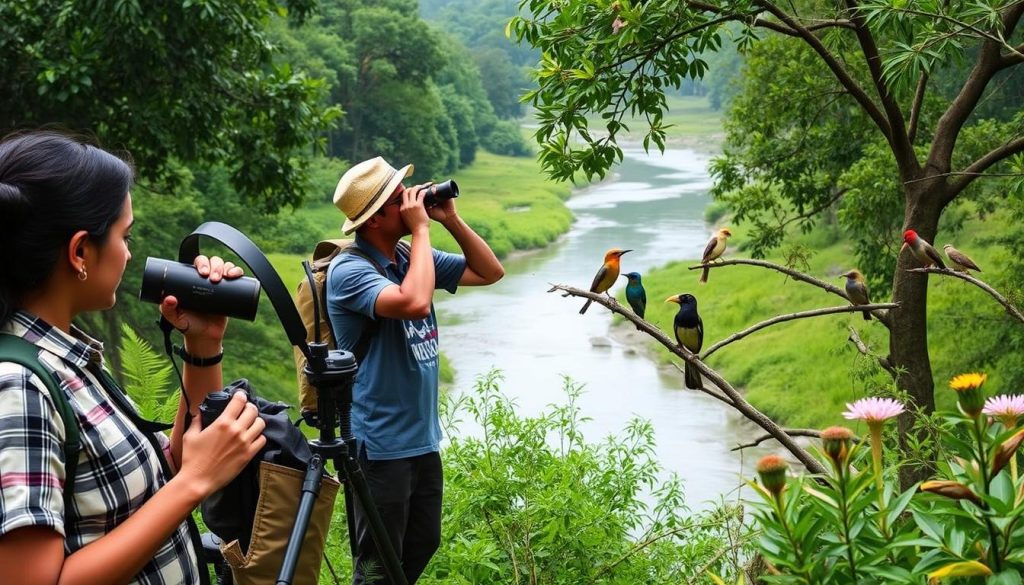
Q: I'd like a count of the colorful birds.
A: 7